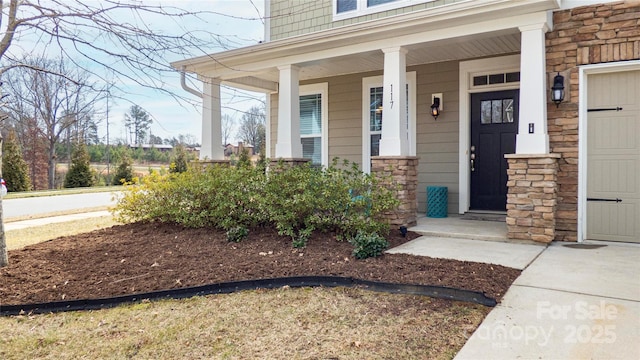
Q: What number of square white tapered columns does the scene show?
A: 4